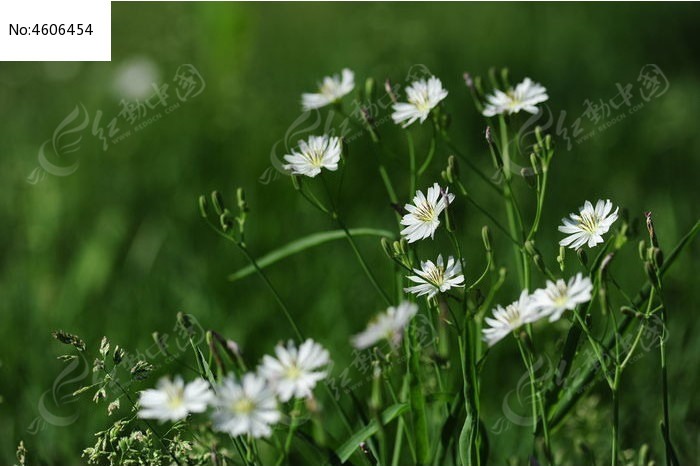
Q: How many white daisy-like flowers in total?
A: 13